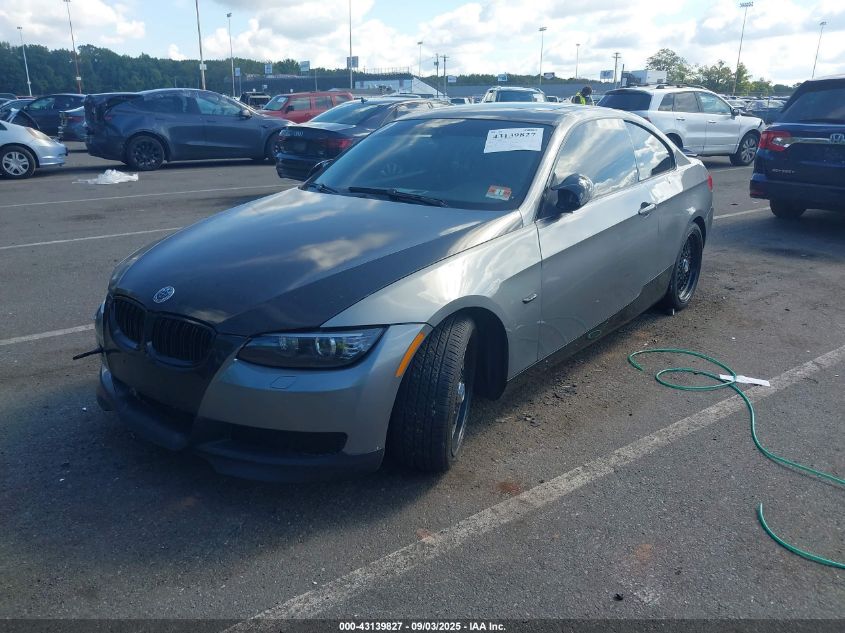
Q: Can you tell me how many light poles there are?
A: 10